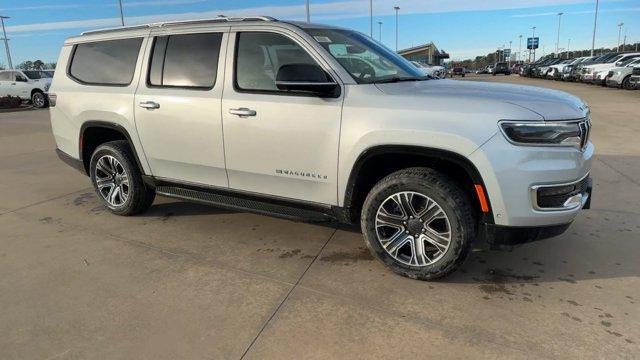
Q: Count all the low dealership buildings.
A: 1